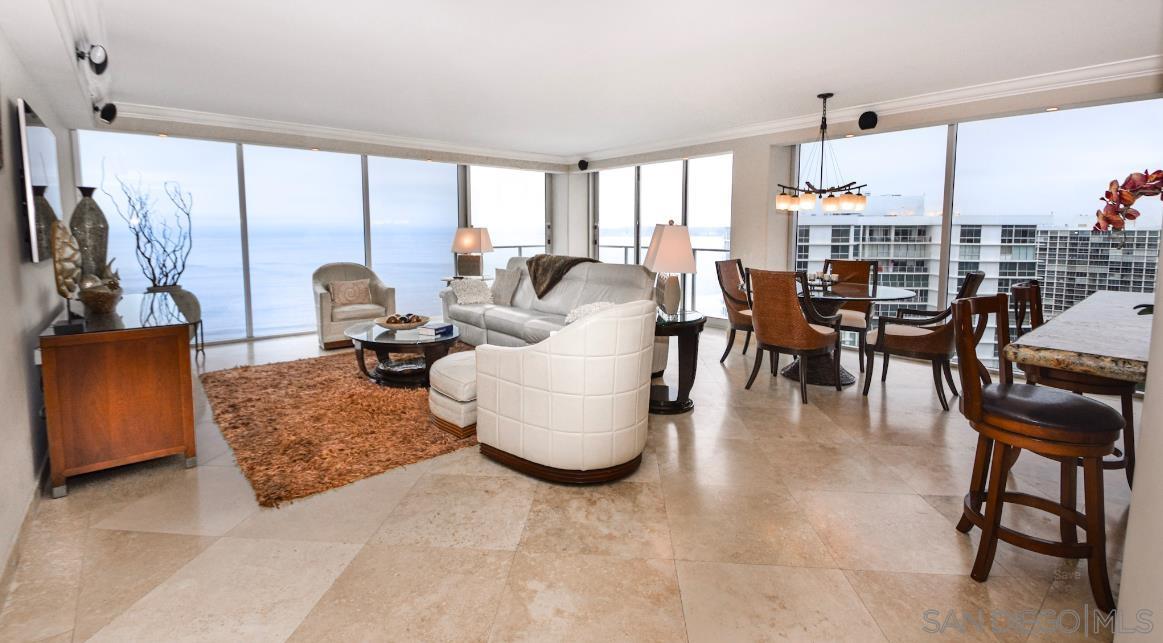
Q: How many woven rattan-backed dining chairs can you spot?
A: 4